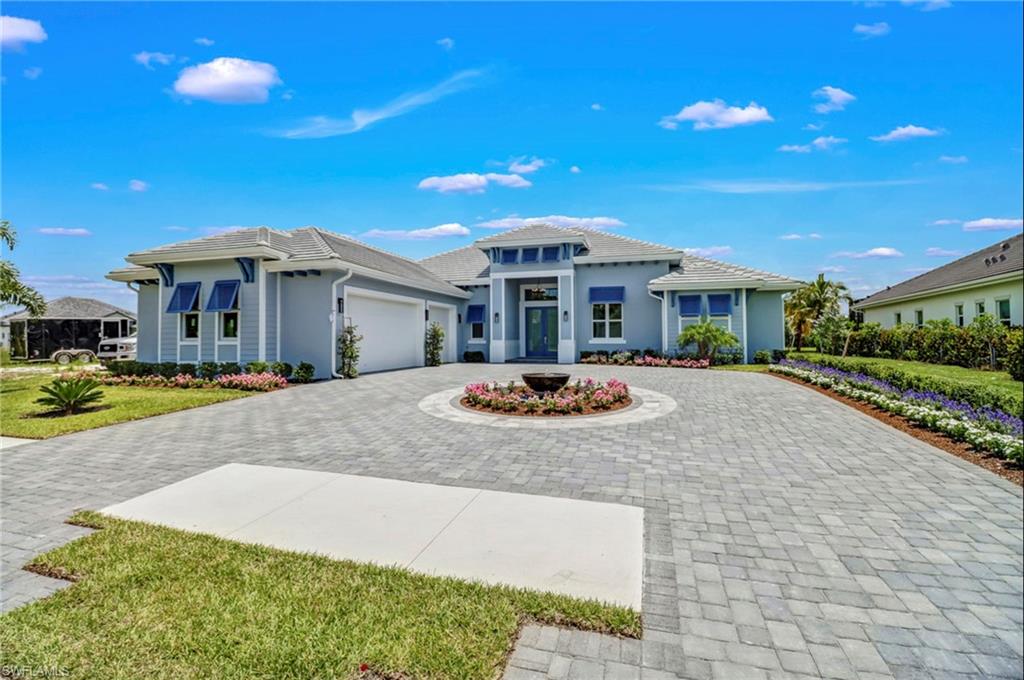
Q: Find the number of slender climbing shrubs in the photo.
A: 2